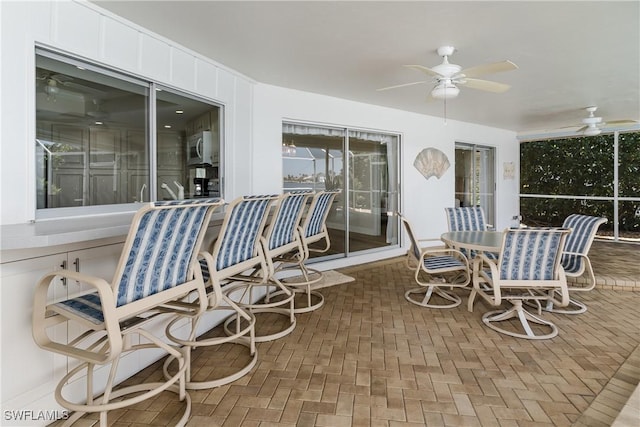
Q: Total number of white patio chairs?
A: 8